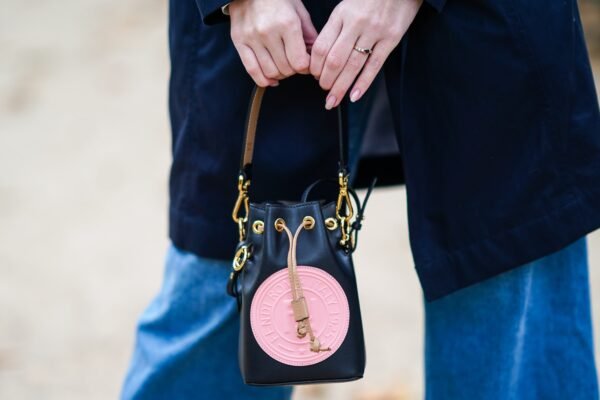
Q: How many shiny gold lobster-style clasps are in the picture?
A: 2